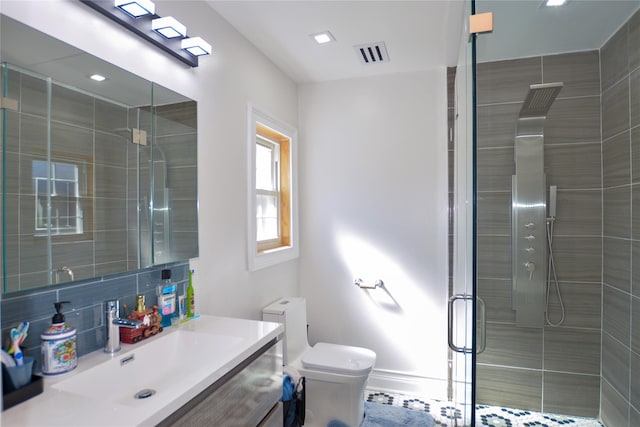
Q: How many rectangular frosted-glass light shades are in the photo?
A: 3